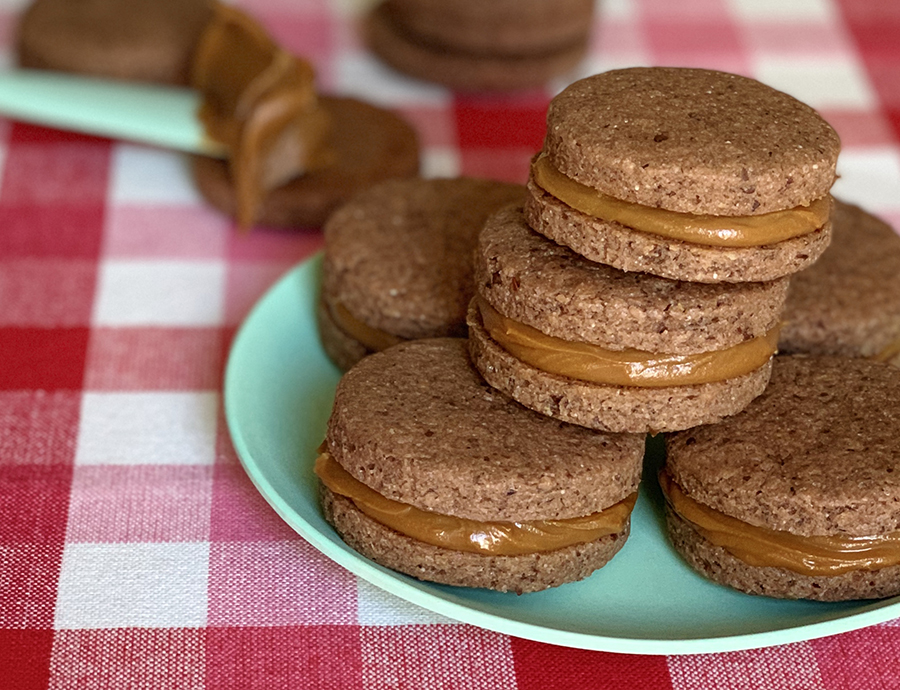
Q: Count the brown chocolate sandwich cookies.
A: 6